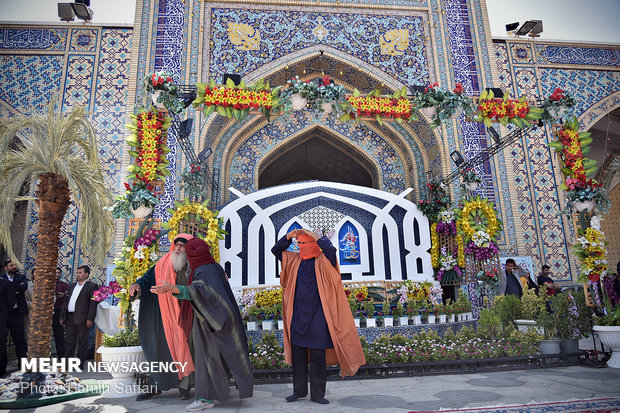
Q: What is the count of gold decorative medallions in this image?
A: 2